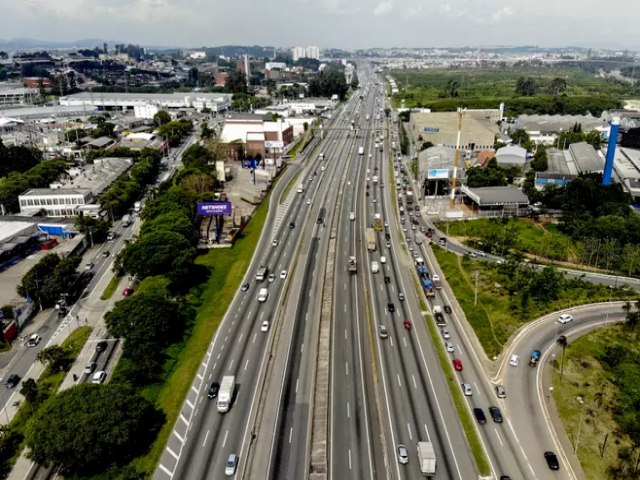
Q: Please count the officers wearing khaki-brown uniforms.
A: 0